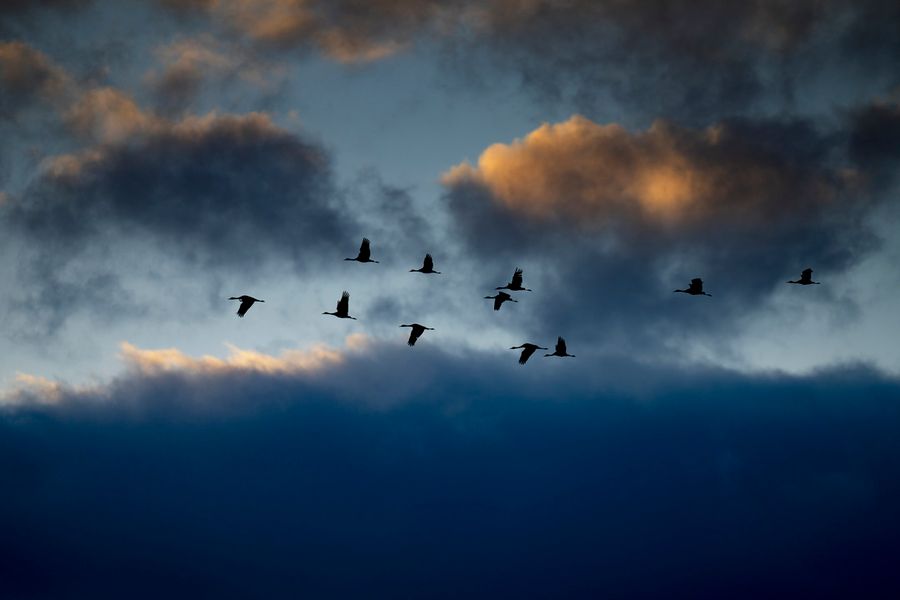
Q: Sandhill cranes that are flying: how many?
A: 11